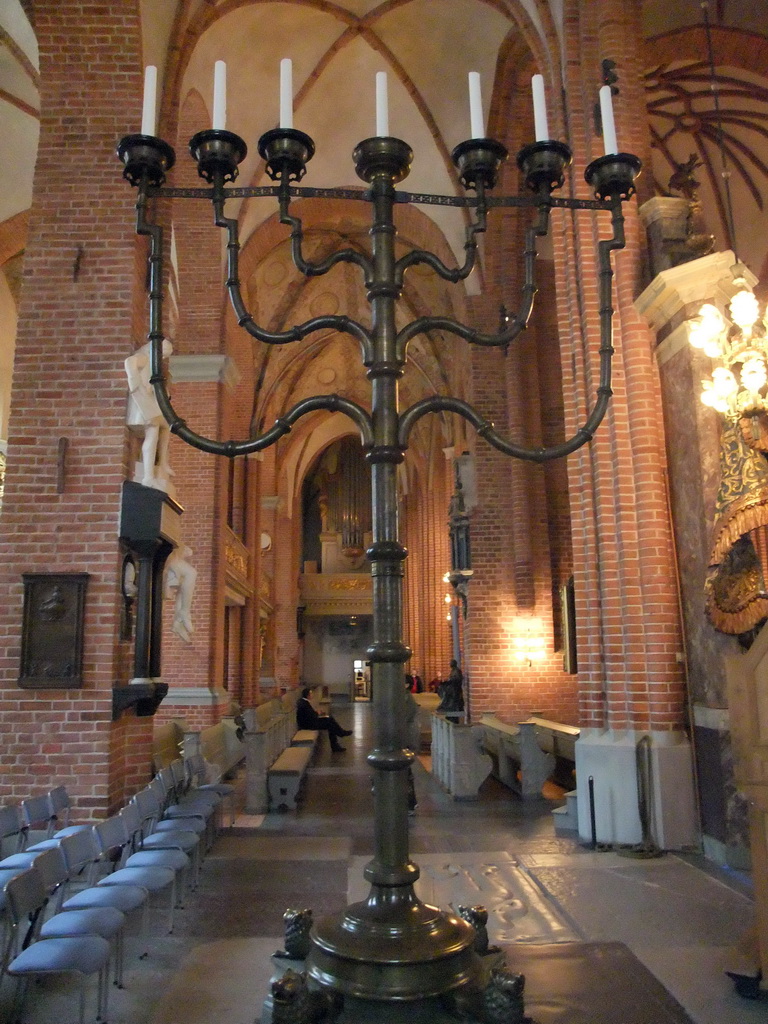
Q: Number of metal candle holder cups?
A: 7